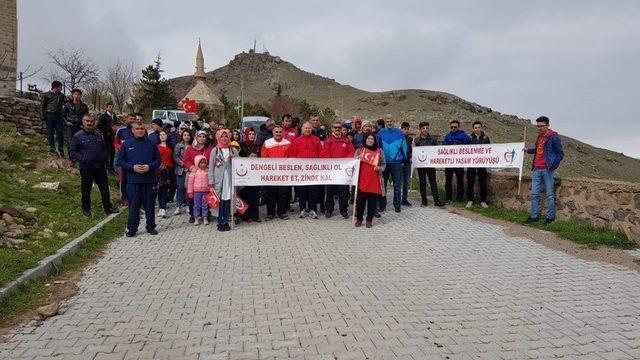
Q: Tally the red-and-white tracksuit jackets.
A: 1